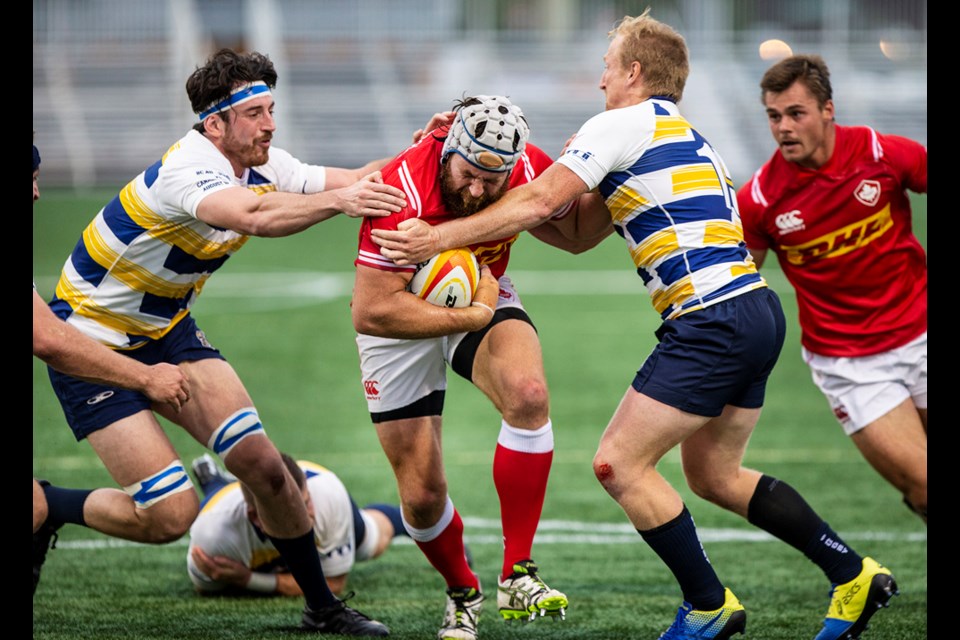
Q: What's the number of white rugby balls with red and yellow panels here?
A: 1